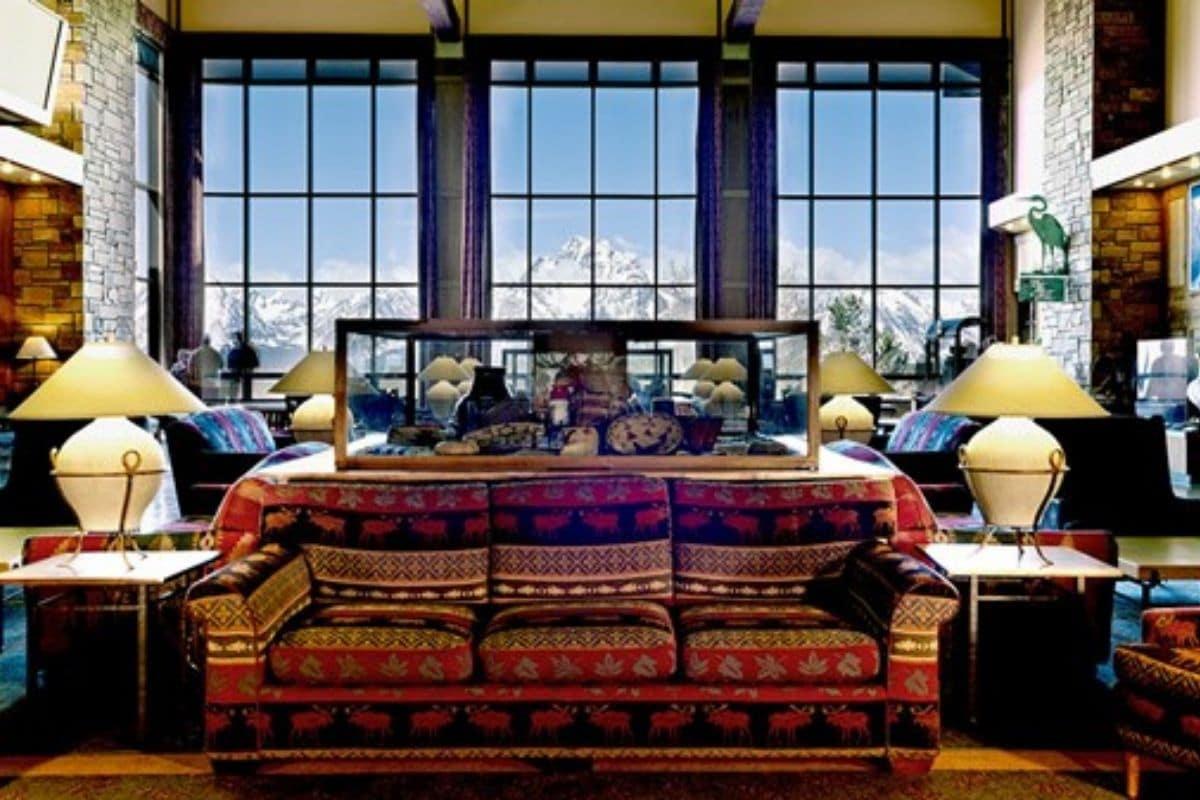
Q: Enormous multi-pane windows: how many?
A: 3